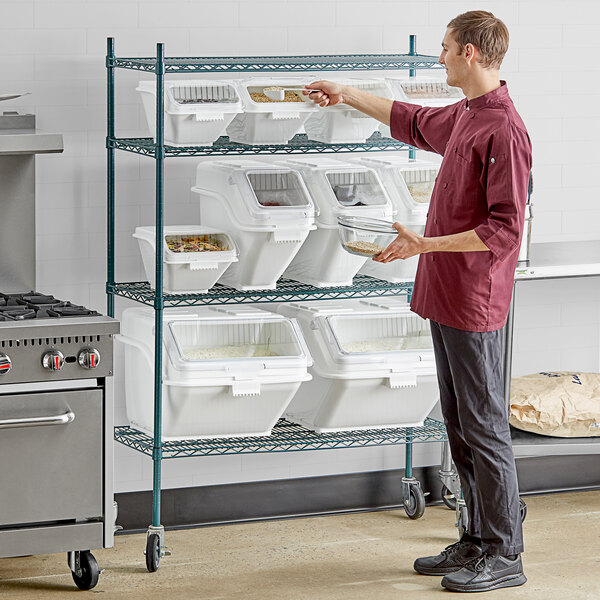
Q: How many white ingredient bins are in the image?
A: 10